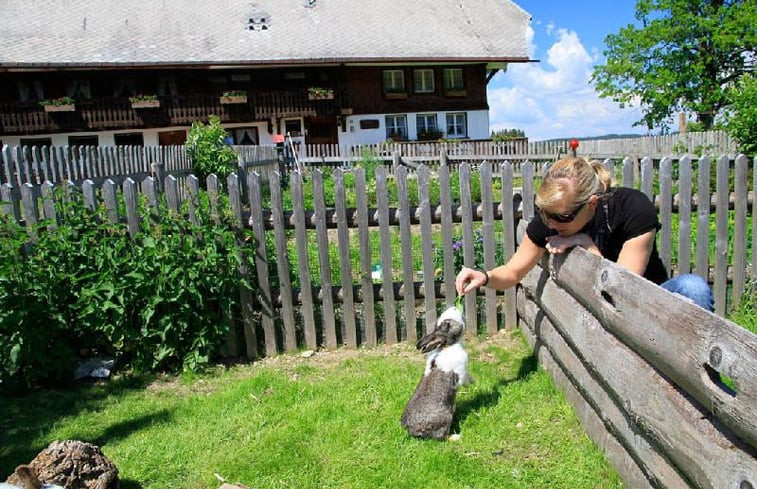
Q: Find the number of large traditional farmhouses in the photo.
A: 1